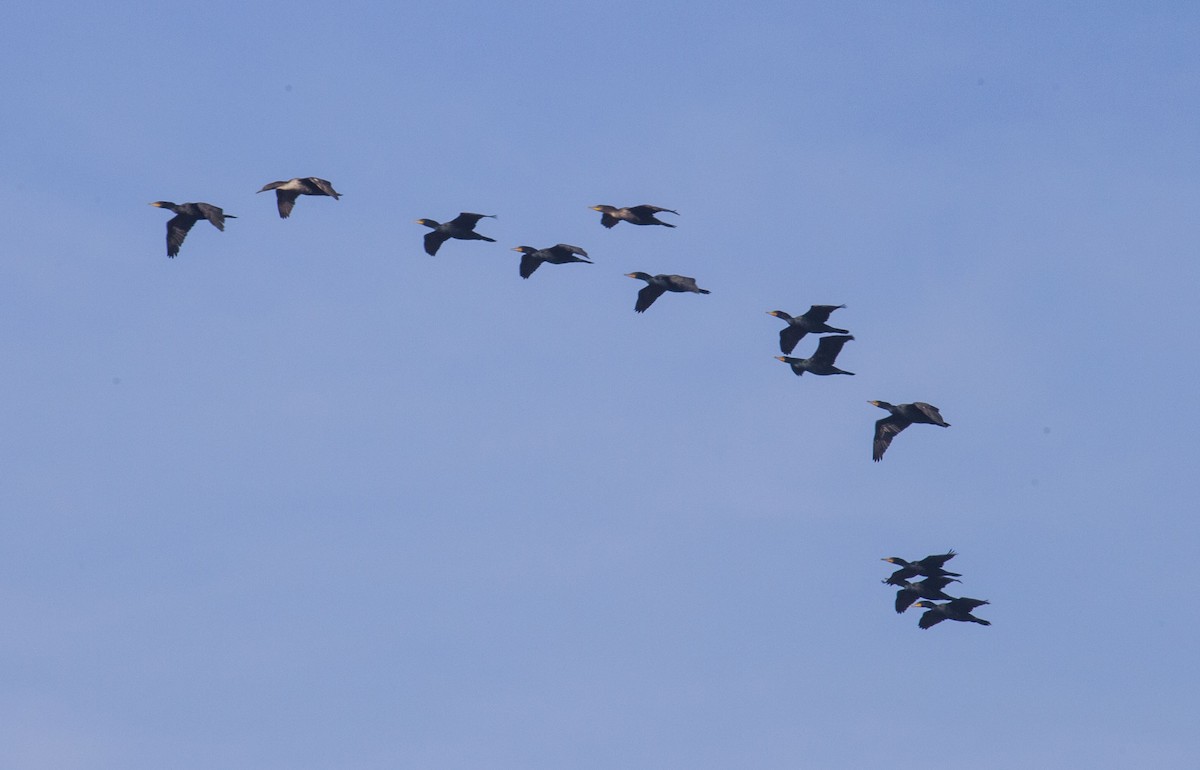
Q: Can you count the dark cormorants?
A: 12